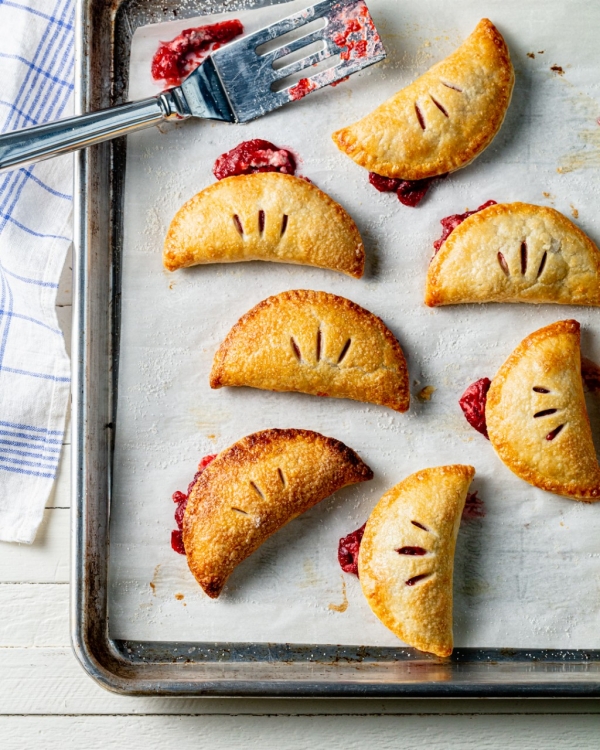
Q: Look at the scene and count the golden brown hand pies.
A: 7